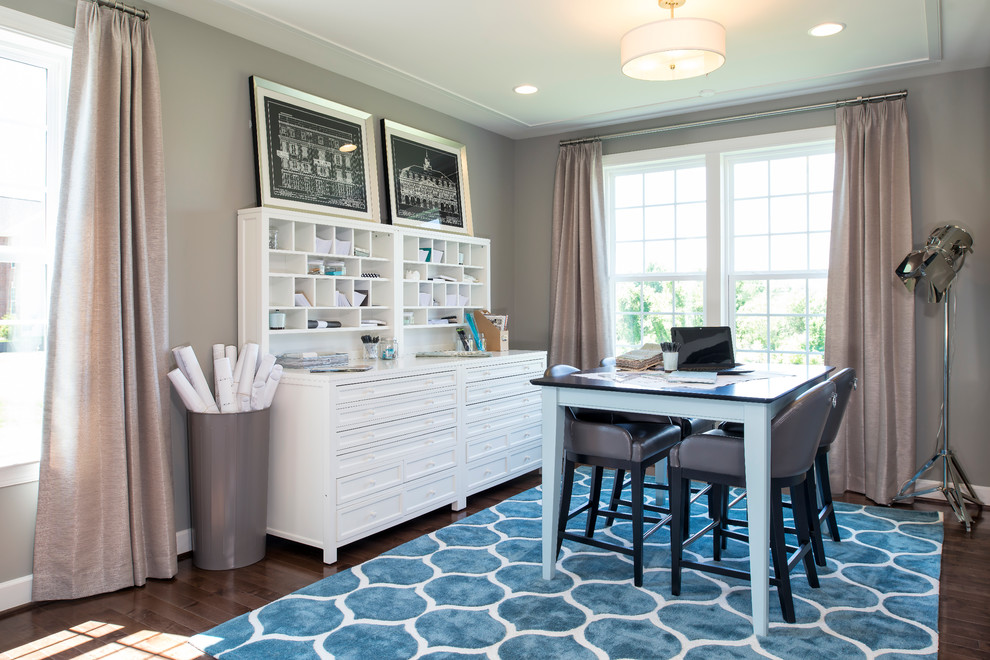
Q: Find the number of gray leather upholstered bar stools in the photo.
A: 4